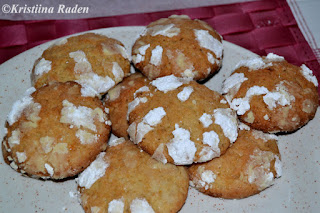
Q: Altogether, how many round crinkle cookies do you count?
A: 8